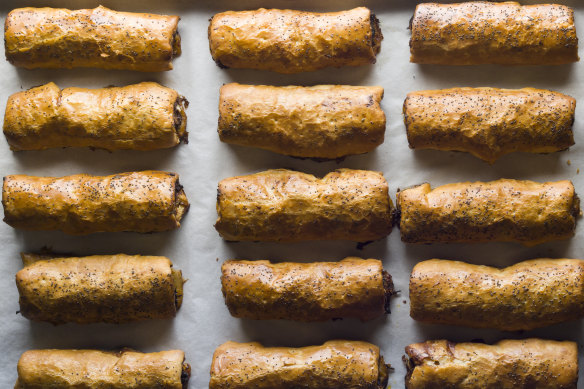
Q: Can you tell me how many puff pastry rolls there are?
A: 15